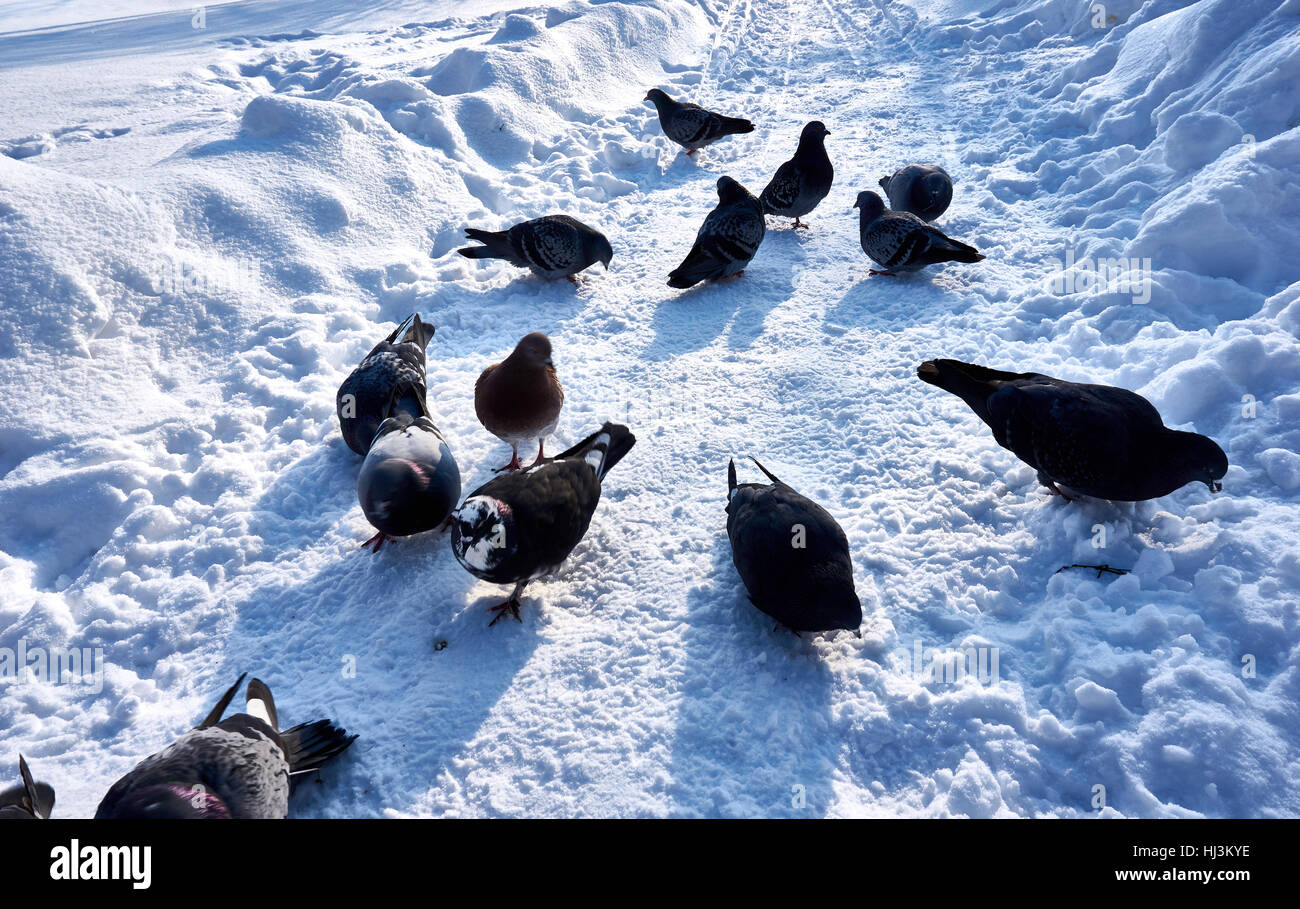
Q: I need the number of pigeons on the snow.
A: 14